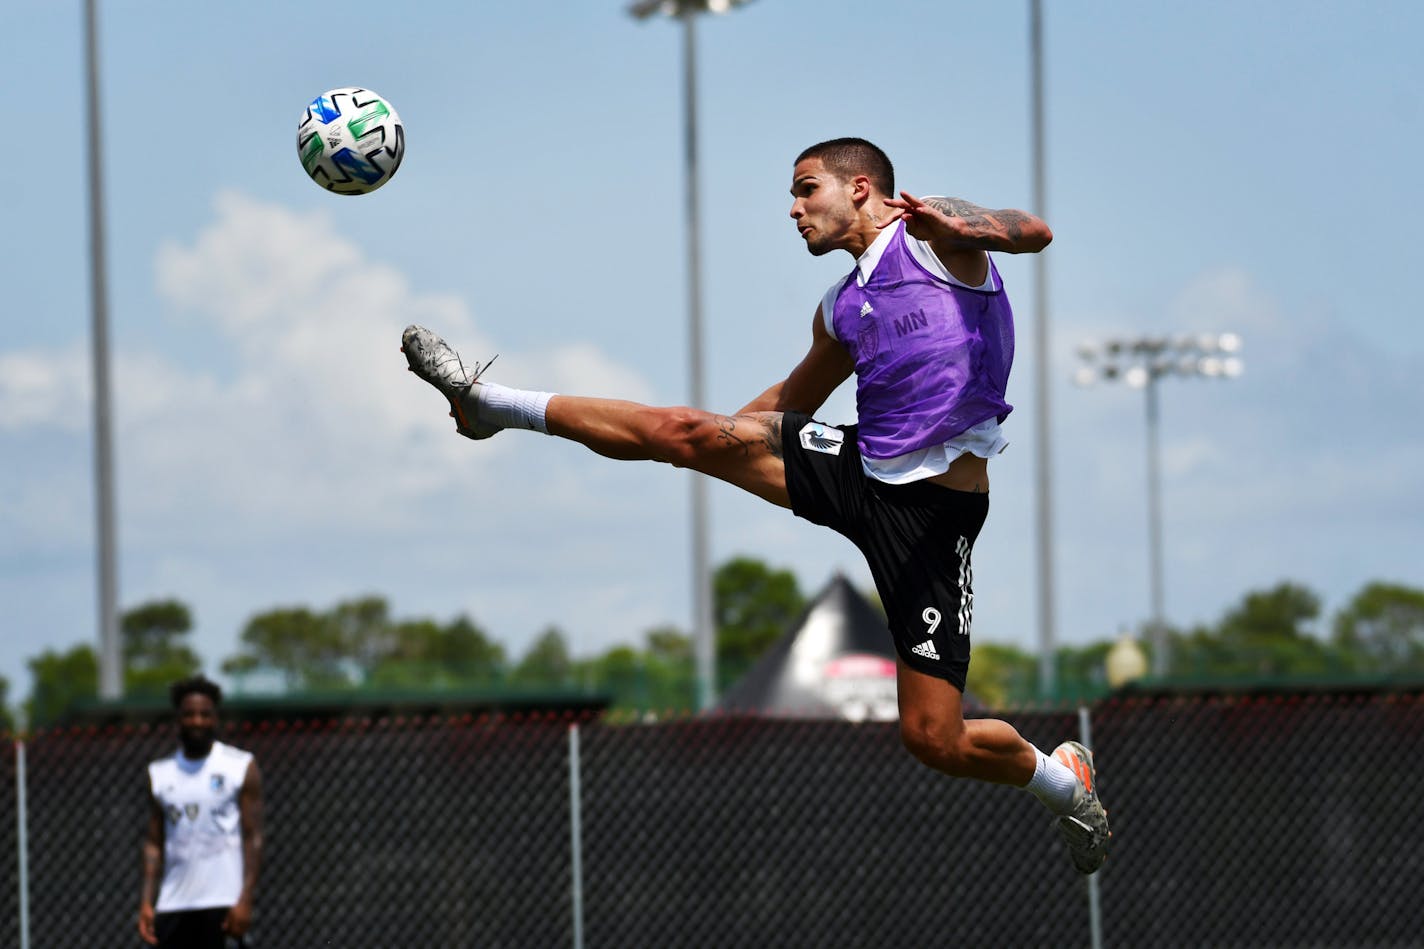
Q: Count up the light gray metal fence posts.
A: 3